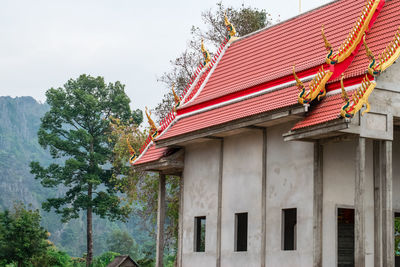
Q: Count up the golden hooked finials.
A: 9